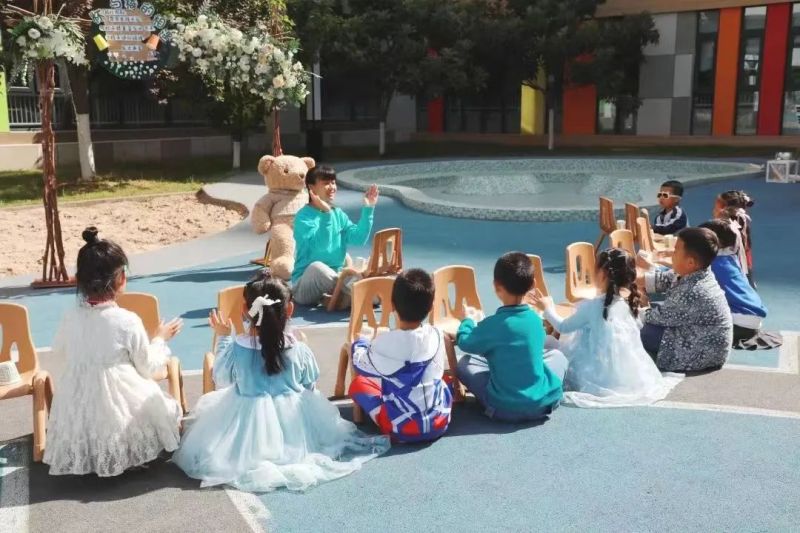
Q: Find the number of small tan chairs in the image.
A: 13